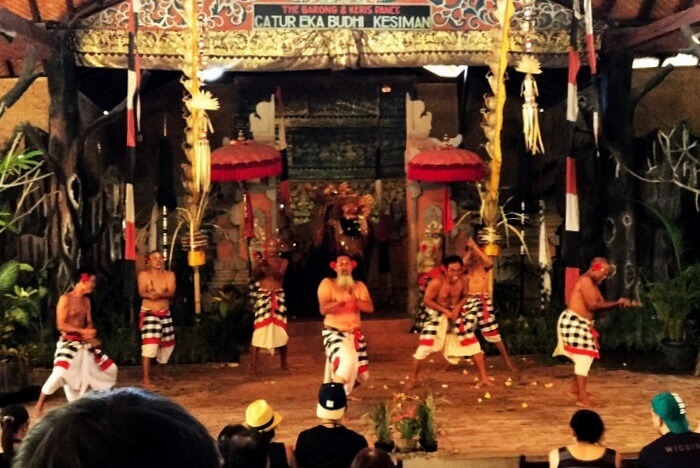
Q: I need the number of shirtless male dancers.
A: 7